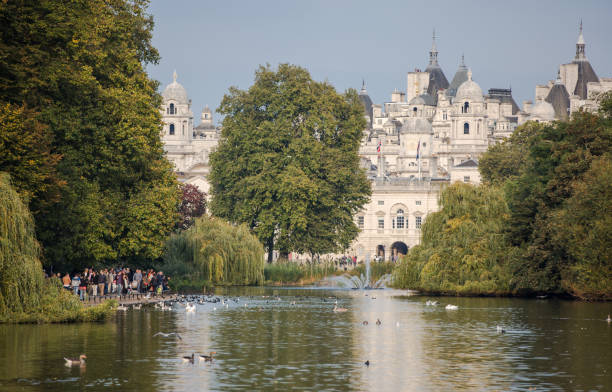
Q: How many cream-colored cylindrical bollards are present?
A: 0